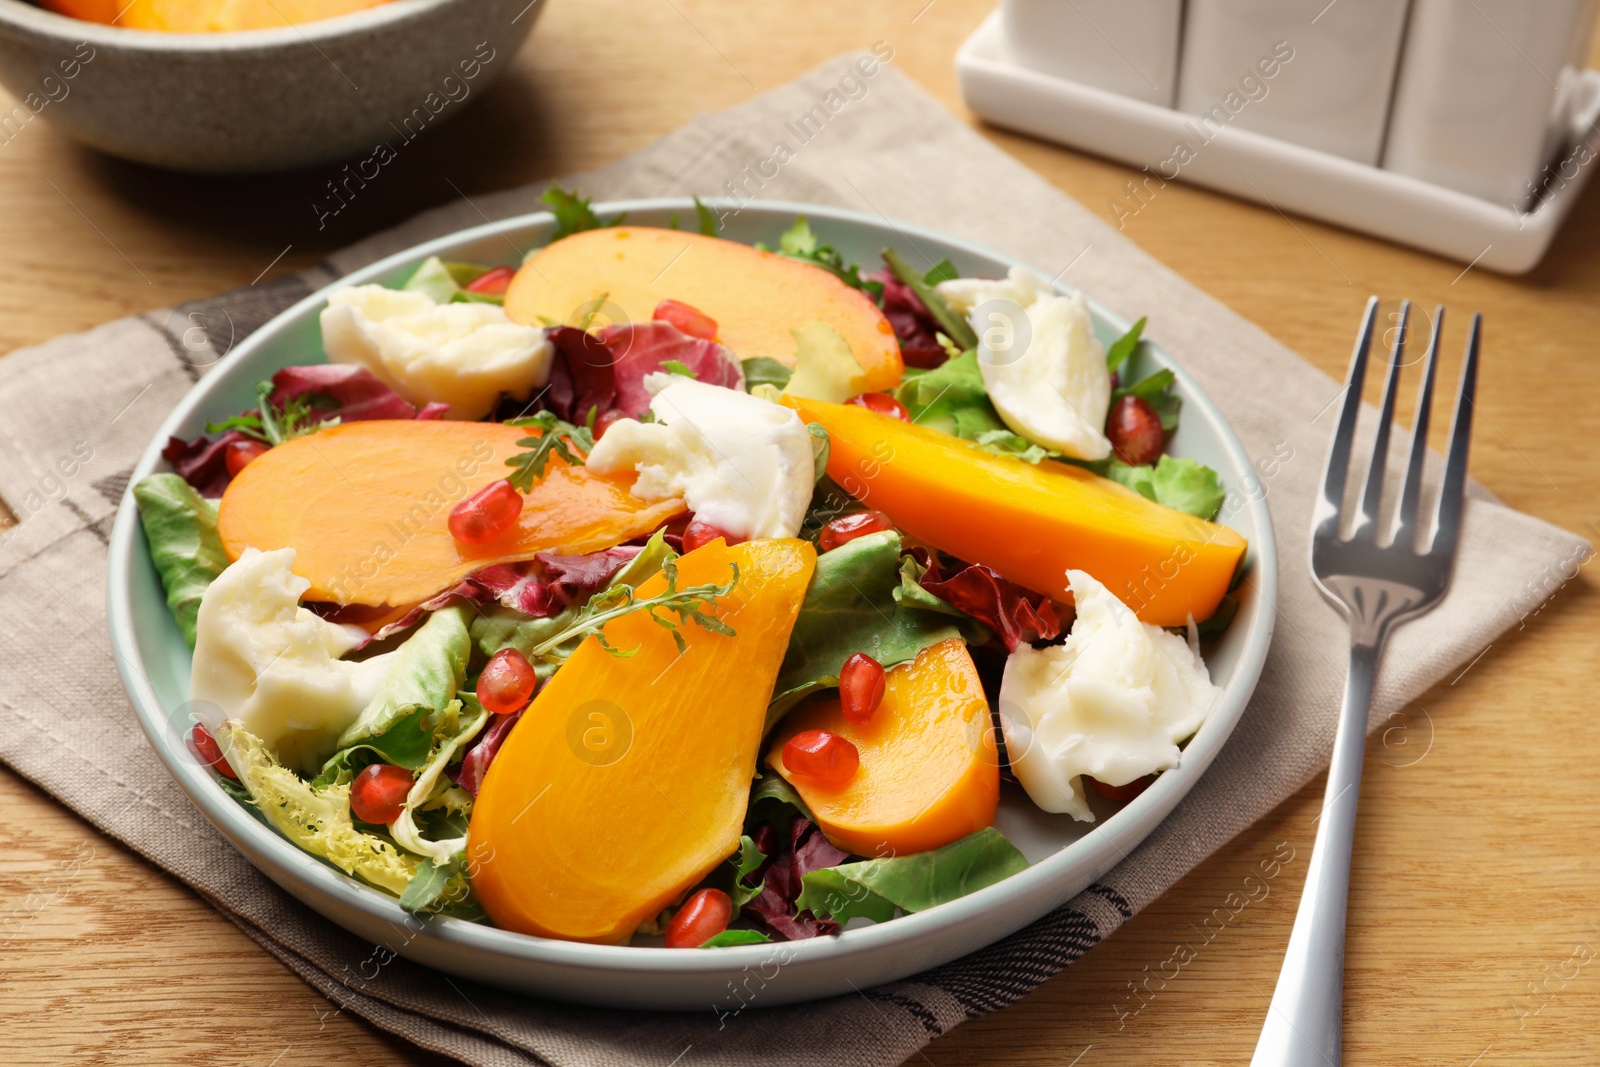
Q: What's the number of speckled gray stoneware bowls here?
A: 1